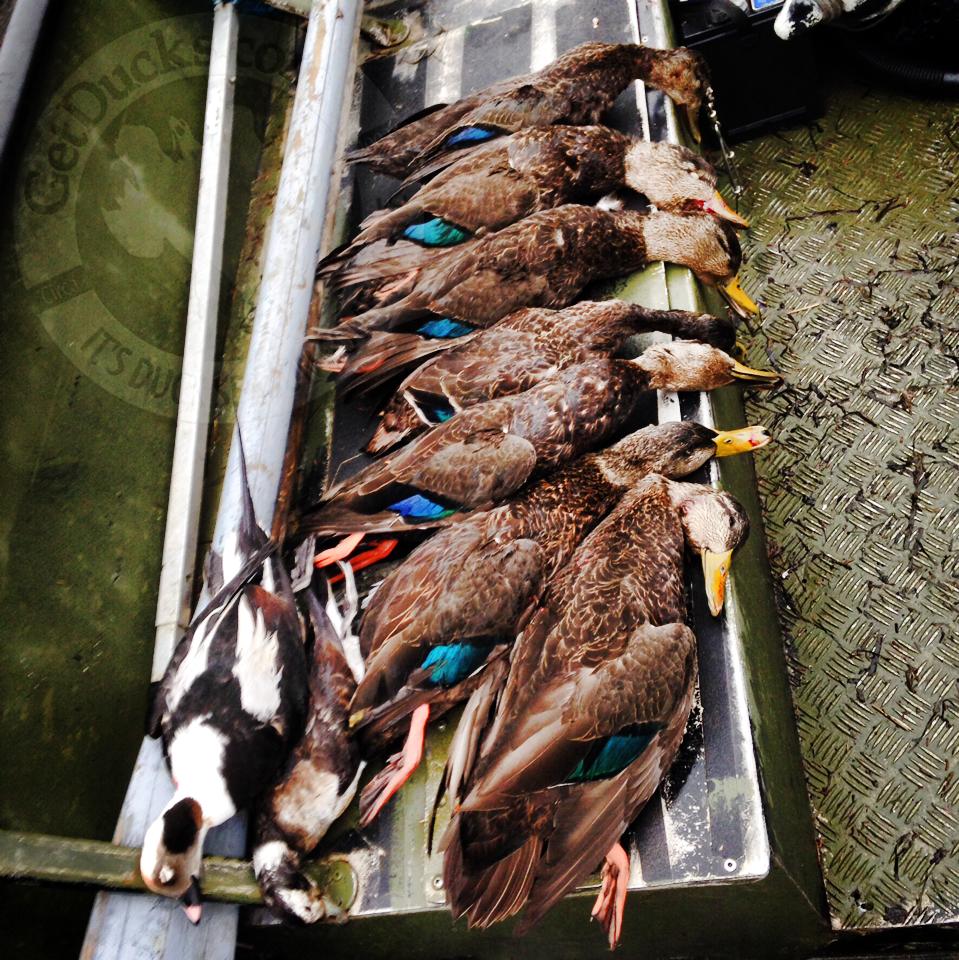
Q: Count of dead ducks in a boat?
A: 9